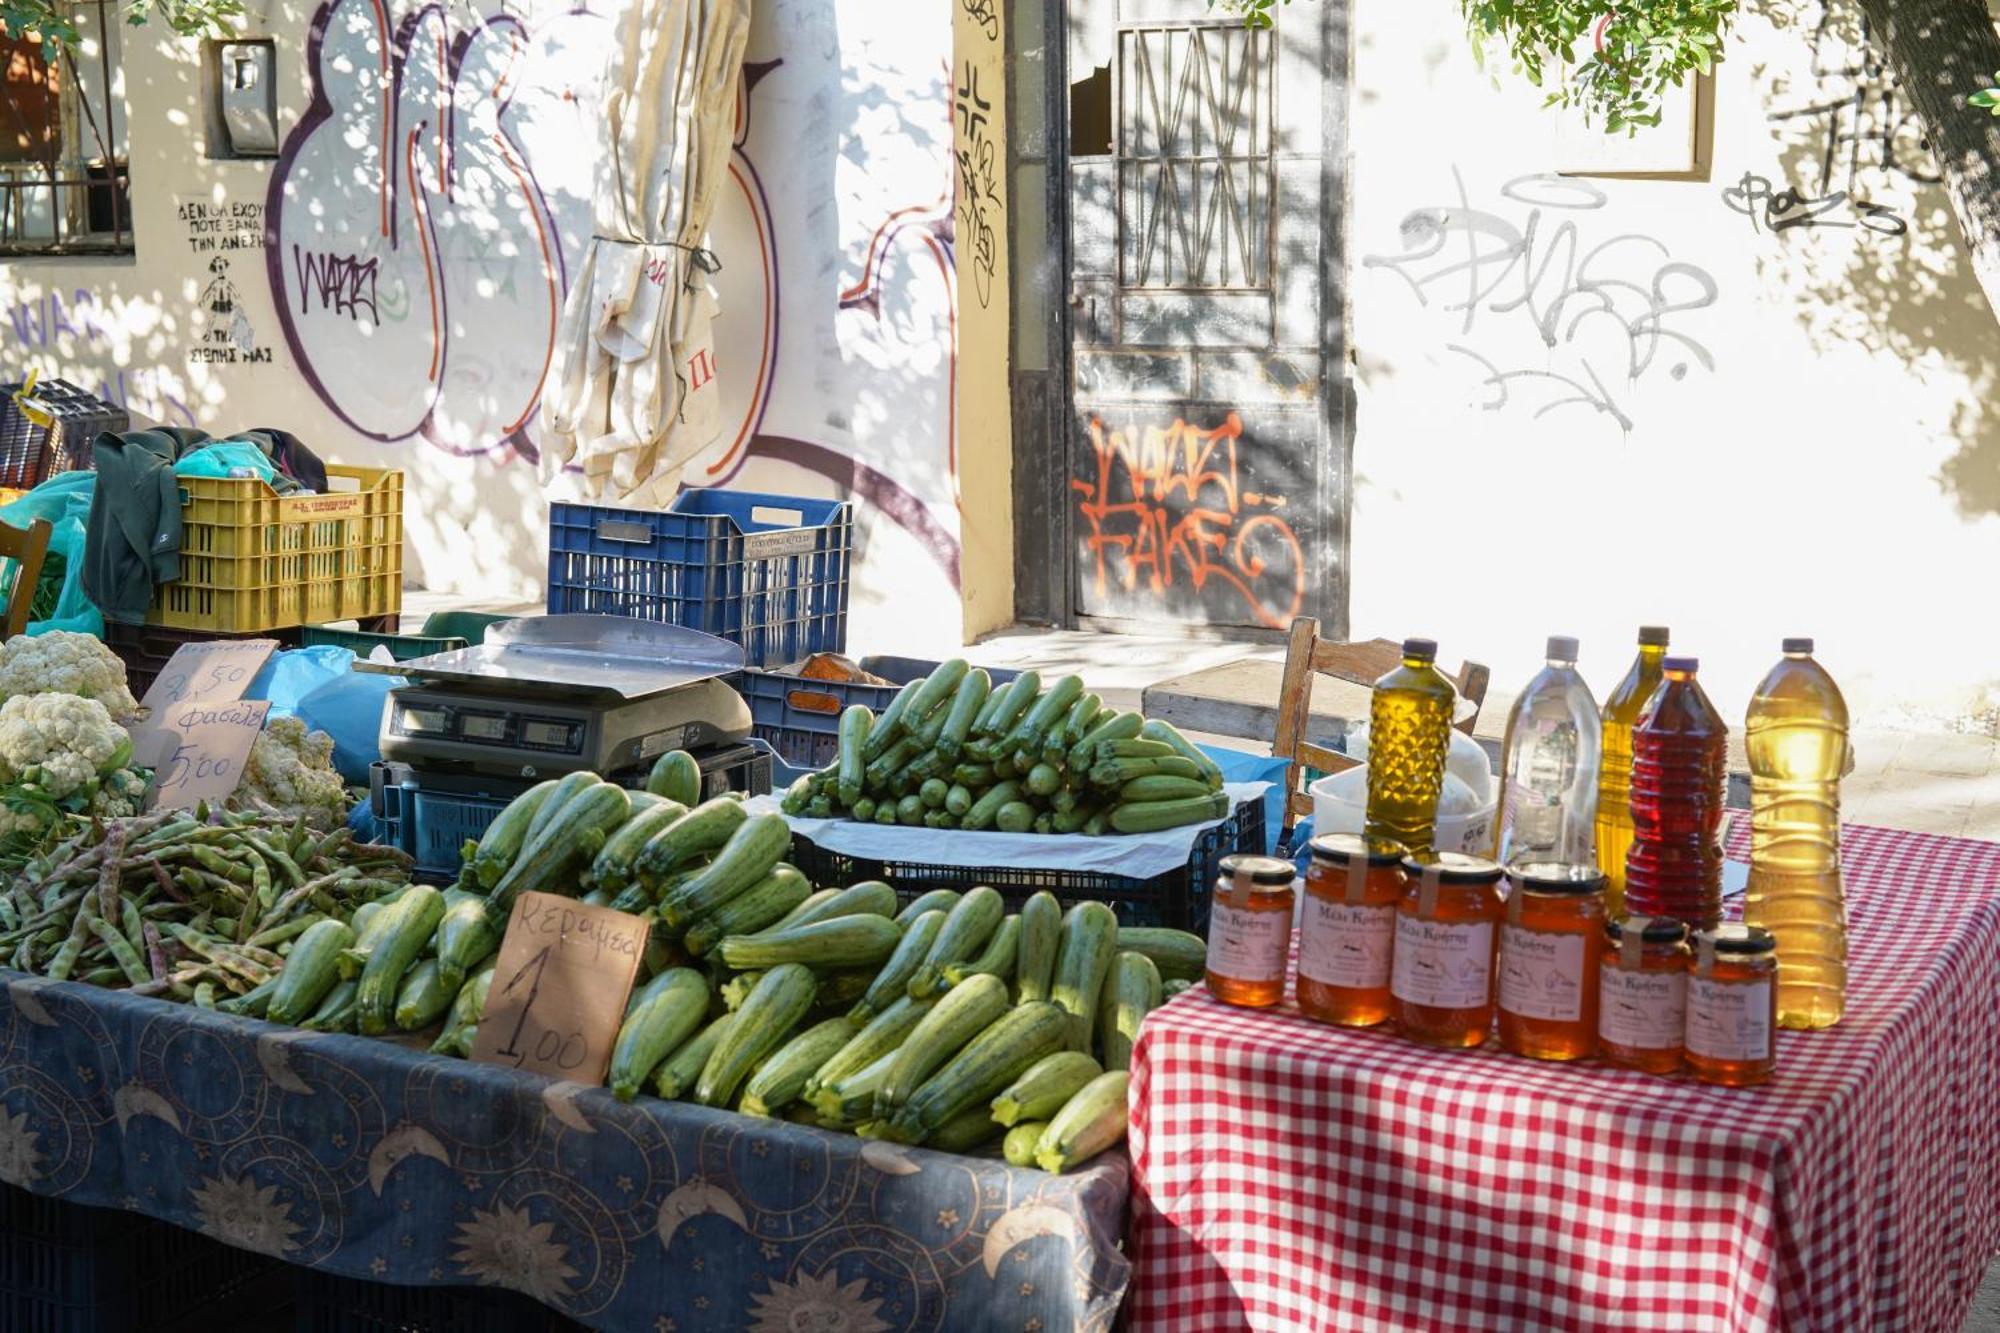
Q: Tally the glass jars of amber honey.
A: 6